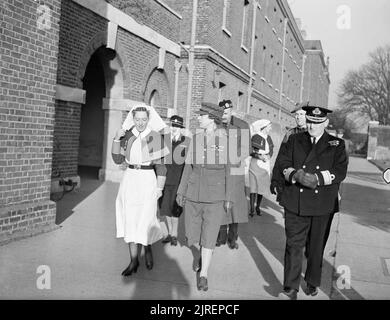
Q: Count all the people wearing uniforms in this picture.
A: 7